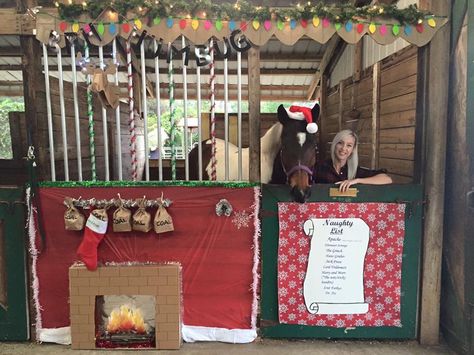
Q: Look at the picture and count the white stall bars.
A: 11